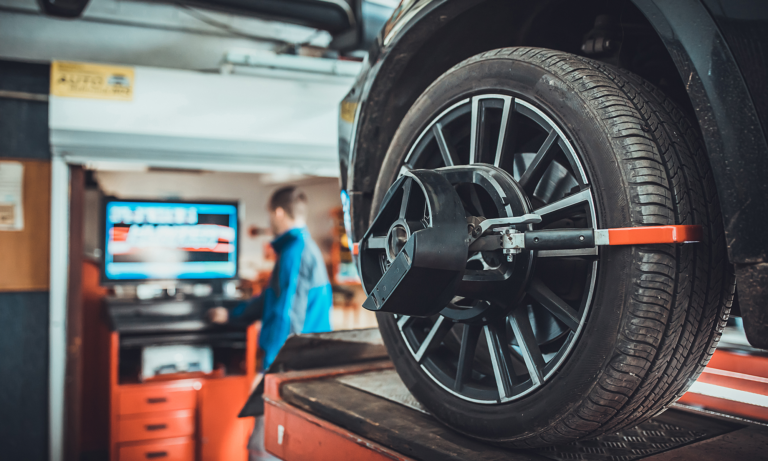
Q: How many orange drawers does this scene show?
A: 3